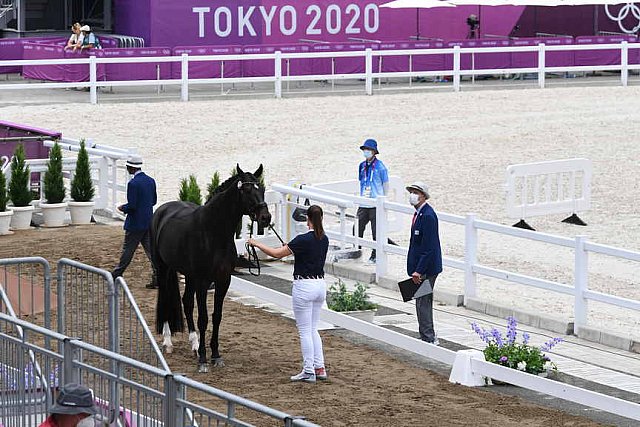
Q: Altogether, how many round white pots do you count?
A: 4